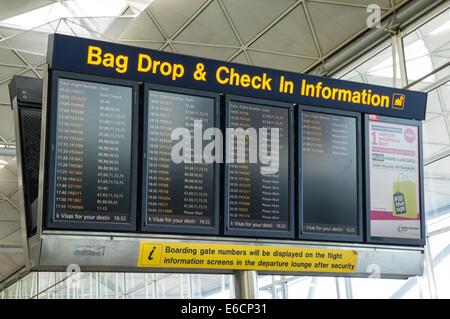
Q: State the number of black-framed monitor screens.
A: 5